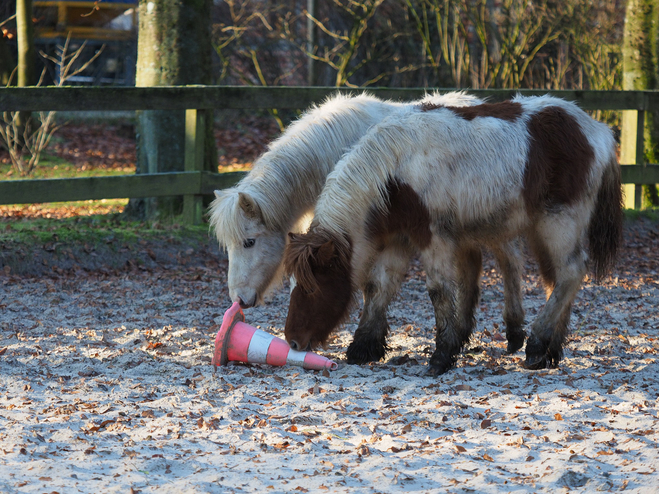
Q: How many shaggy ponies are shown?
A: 2